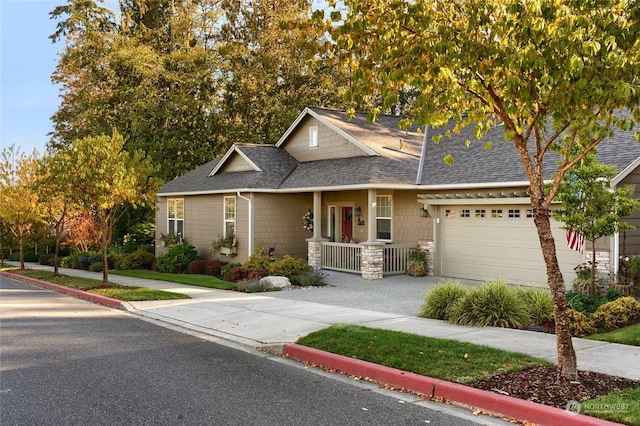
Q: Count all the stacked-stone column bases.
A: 2